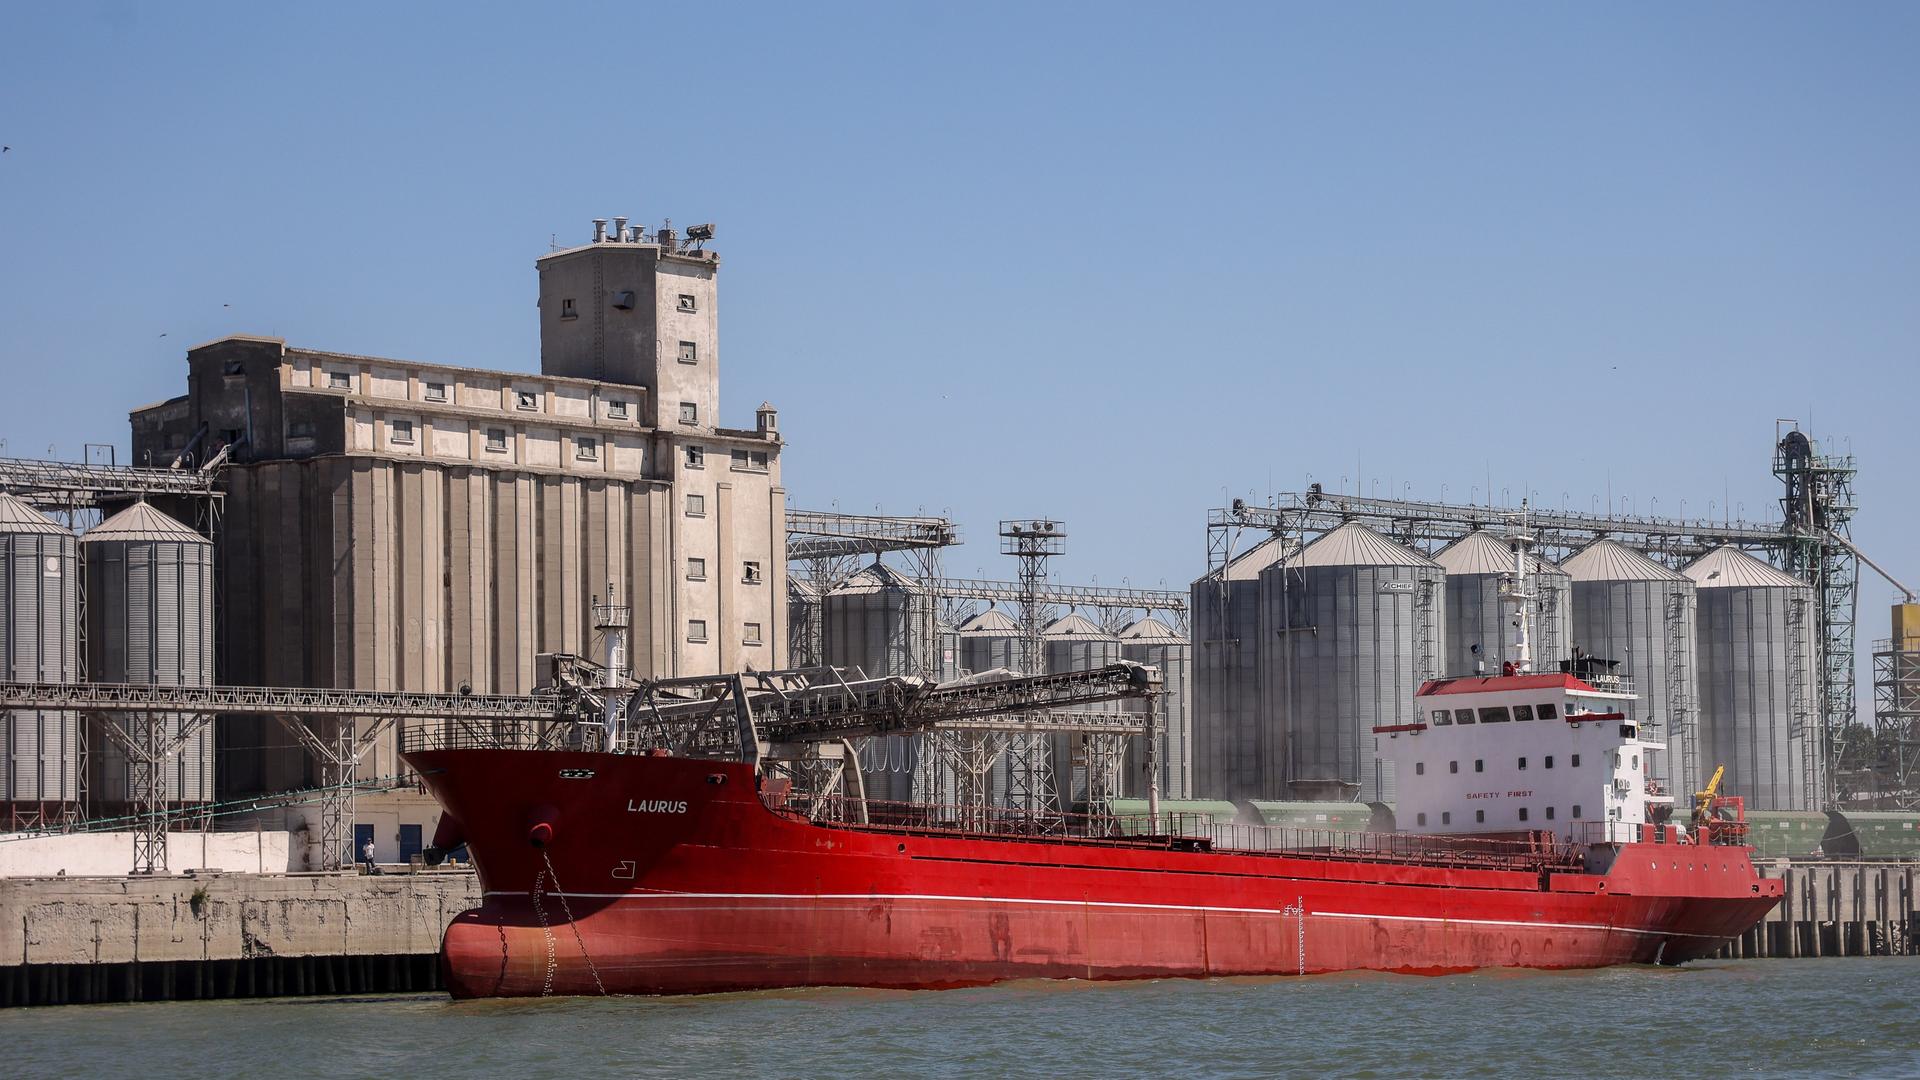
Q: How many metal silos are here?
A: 13